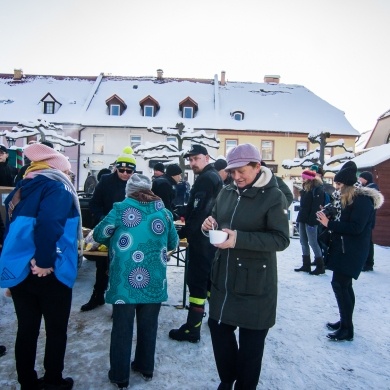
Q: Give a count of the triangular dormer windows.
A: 4